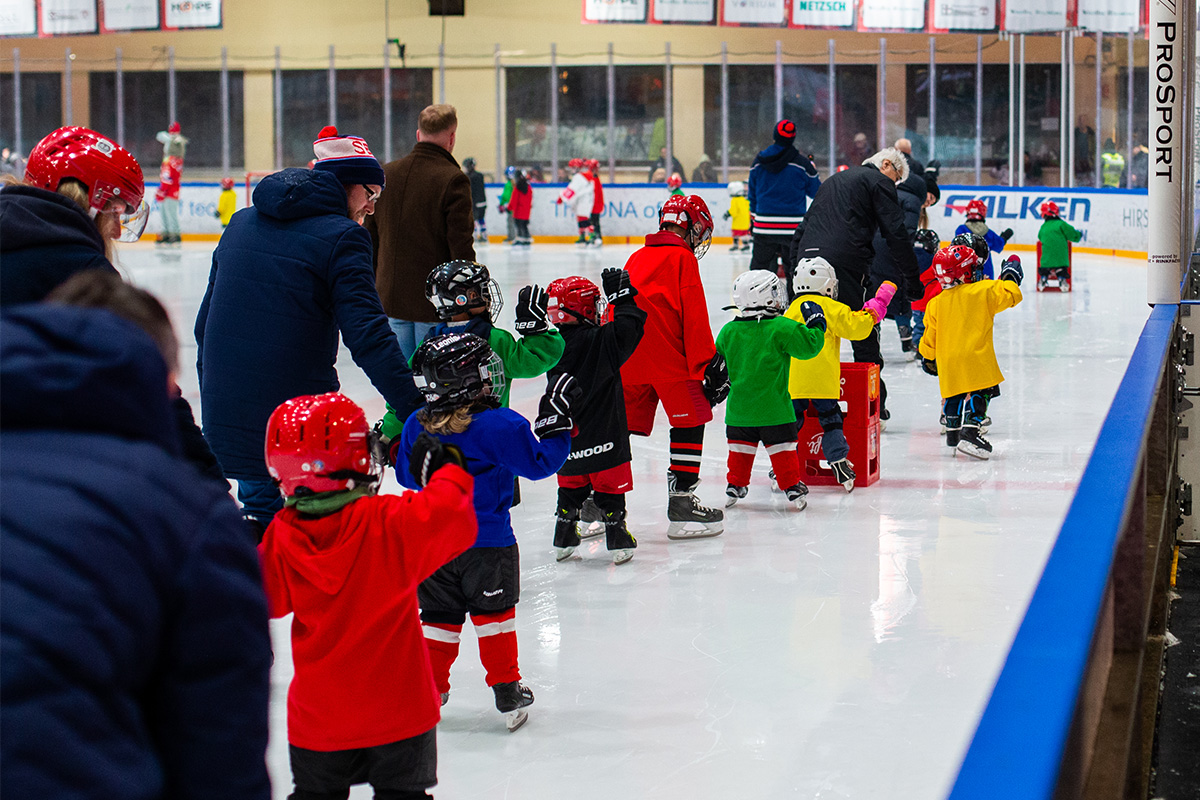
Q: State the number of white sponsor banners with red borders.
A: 12